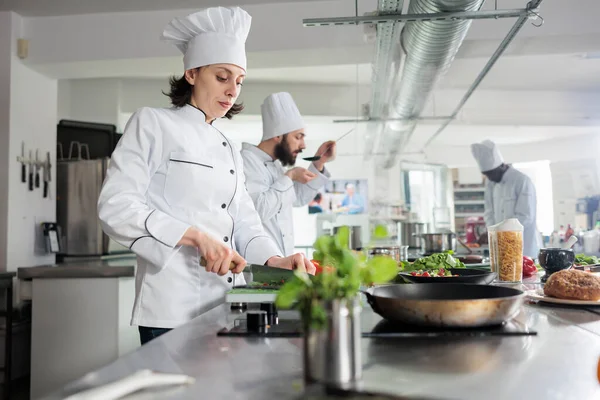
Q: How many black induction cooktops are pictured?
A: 1